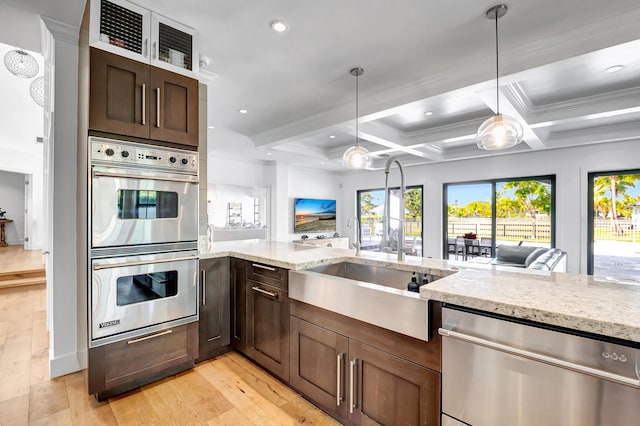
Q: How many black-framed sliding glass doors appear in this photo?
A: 3